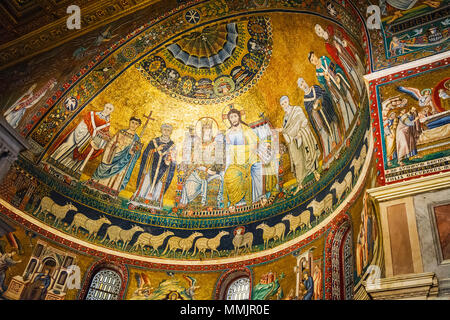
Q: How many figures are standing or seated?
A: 9